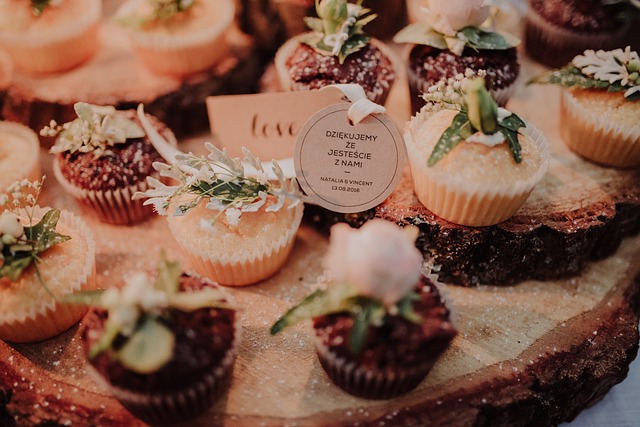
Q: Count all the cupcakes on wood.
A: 13